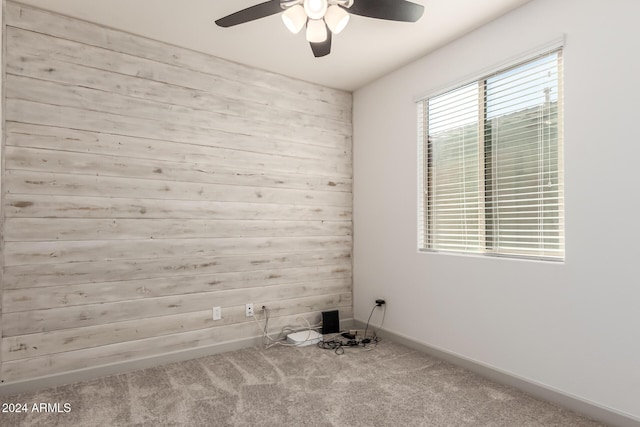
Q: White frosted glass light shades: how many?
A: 4